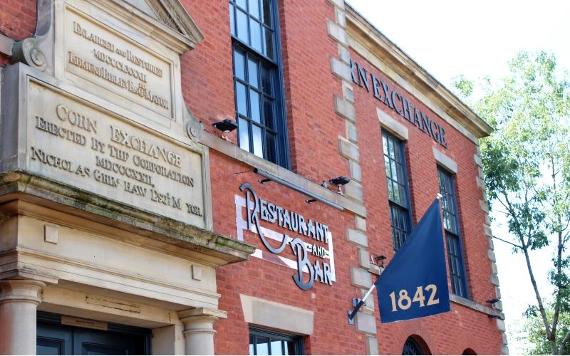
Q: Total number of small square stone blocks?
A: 2